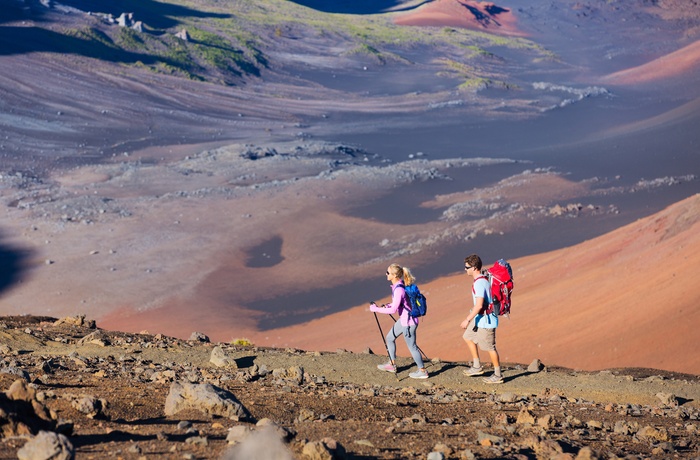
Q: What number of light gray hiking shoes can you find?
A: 4